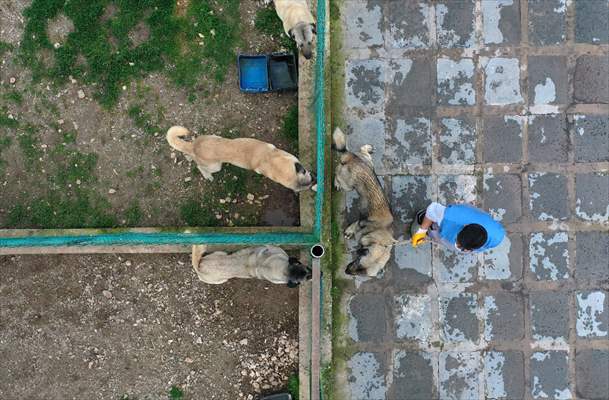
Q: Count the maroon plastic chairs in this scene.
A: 0